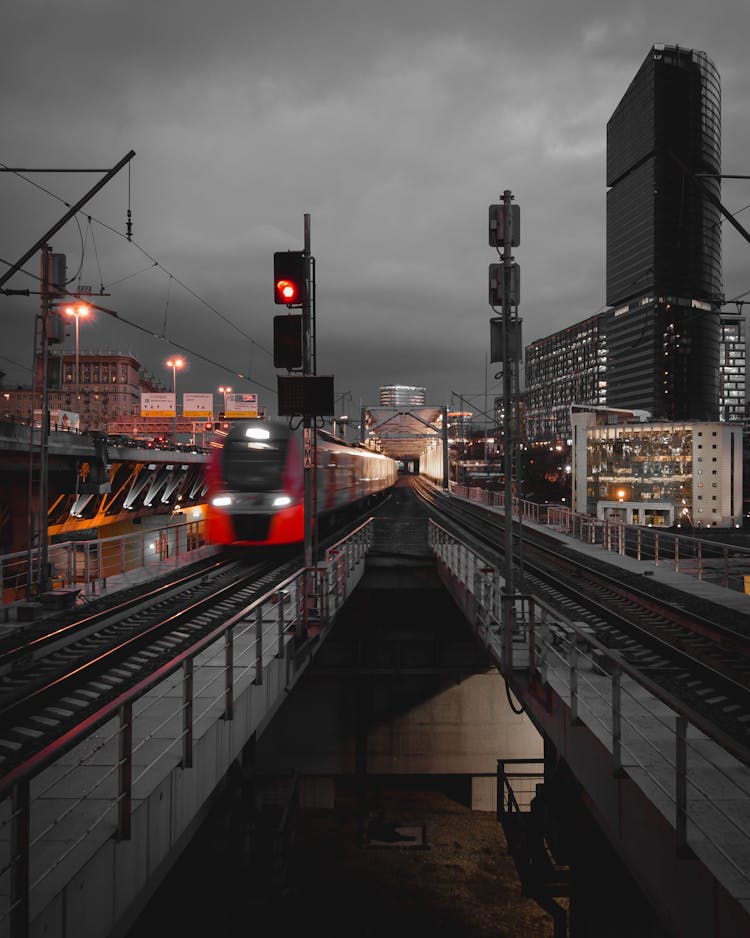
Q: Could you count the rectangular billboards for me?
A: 3